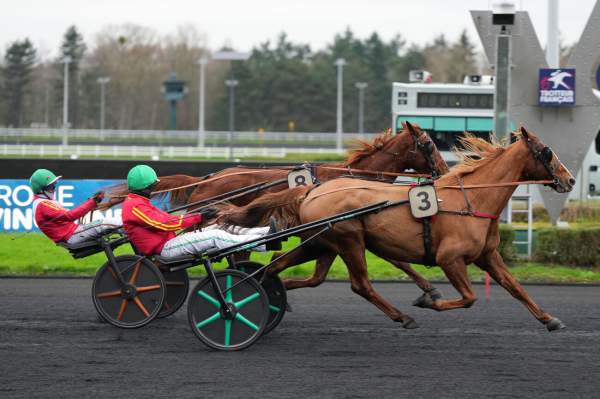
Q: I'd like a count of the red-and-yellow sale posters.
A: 0